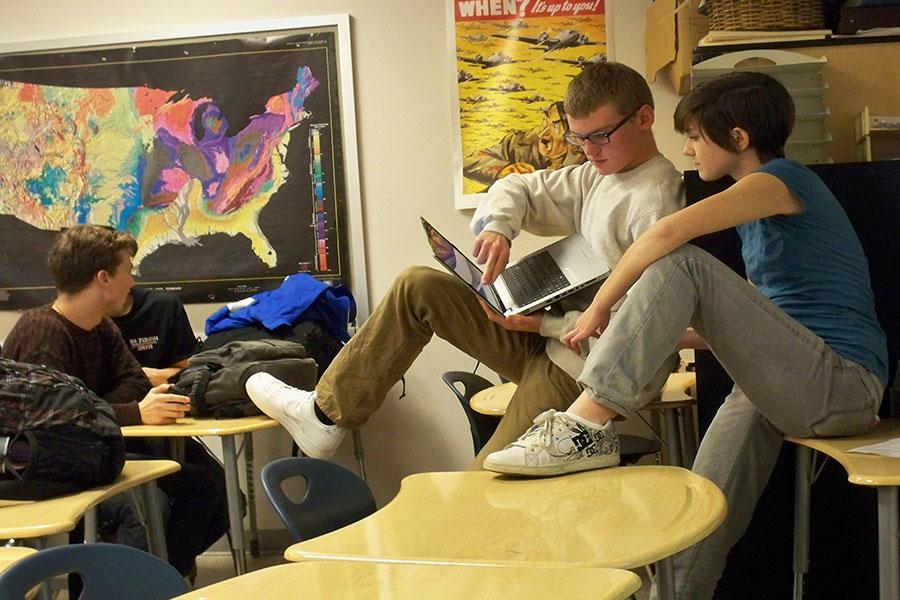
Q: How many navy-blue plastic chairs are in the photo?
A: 3